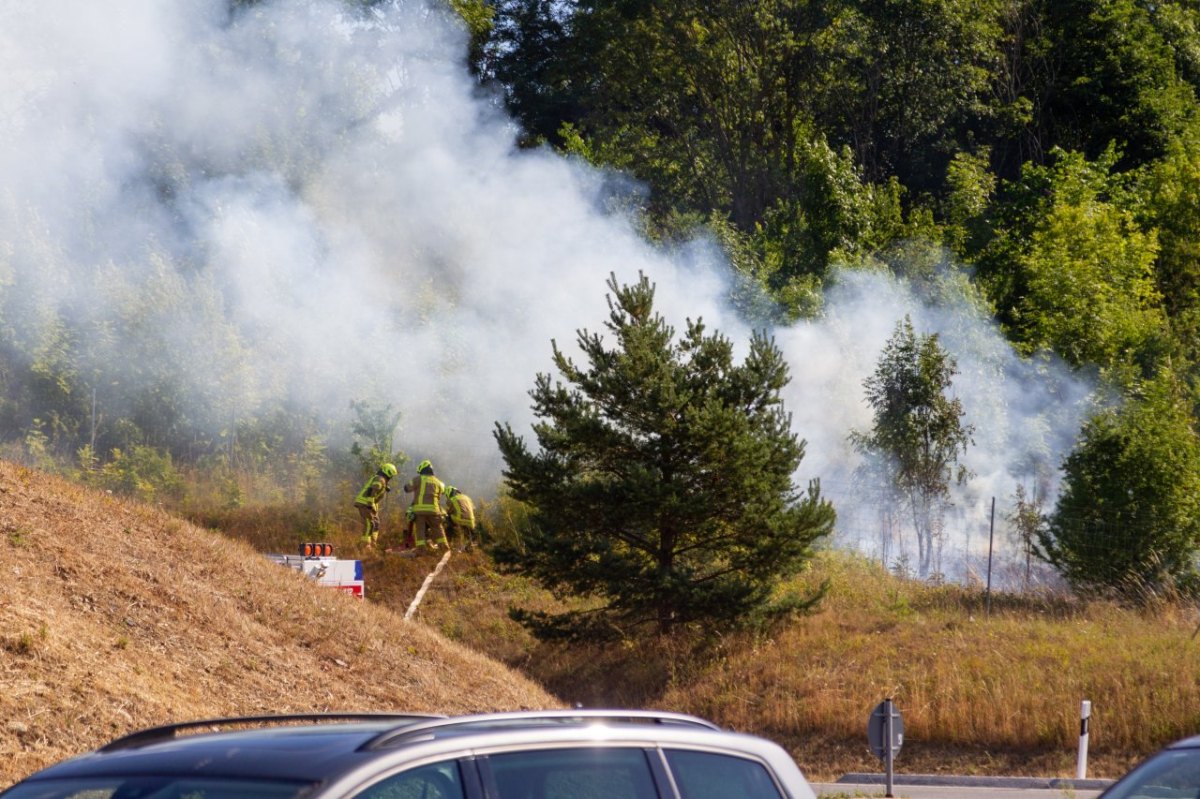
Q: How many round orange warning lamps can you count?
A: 3